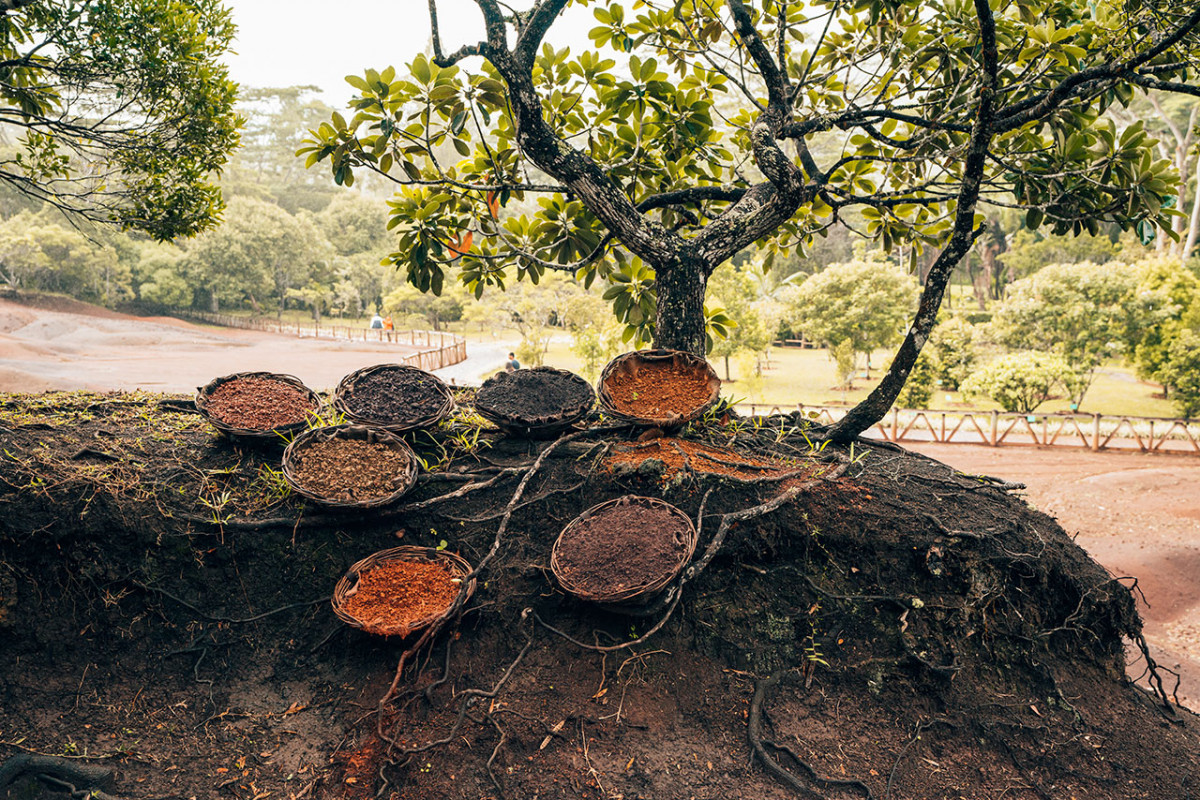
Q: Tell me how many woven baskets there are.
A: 7